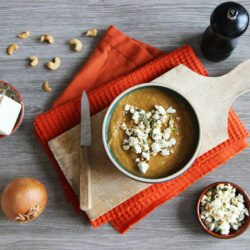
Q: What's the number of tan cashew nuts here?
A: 8